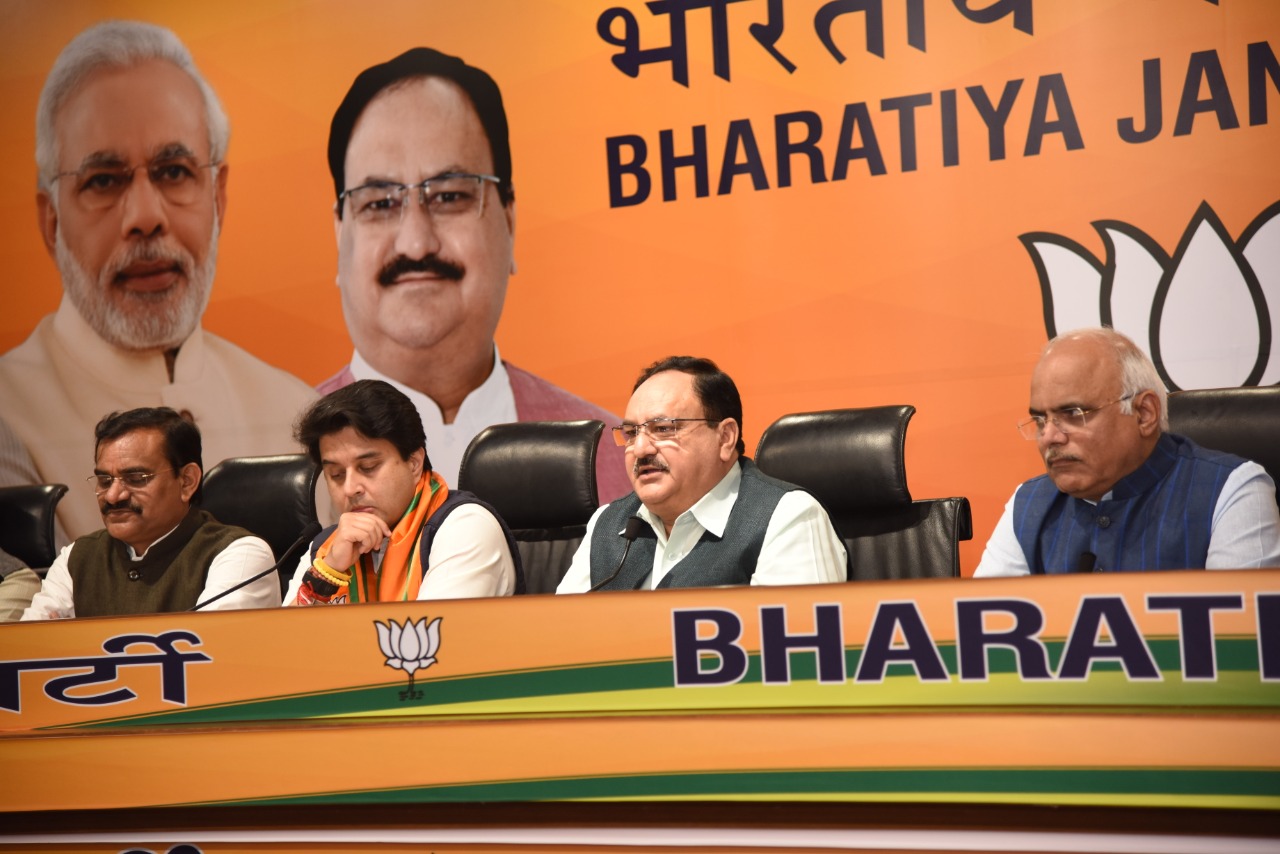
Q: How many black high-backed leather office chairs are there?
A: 5